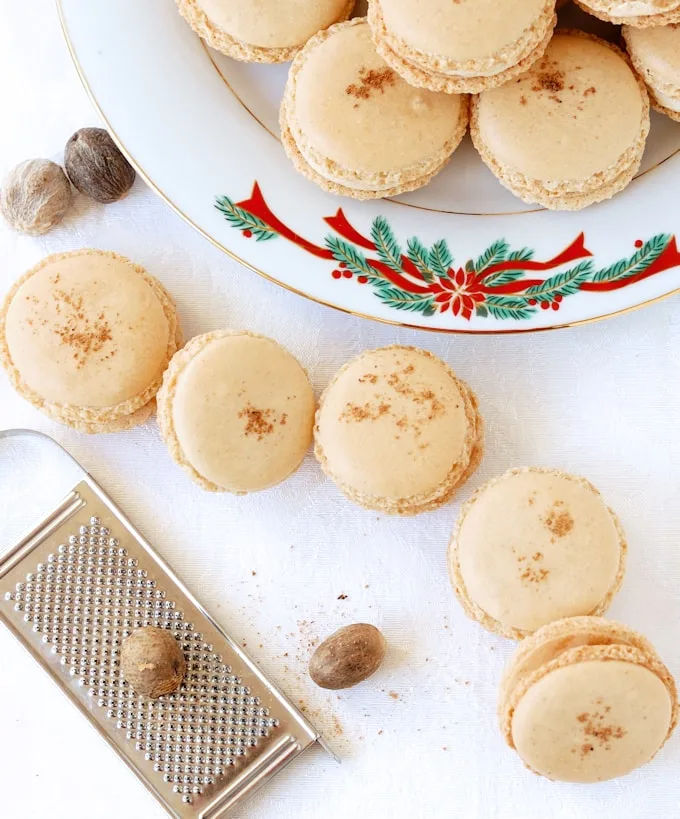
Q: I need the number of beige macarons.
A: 11